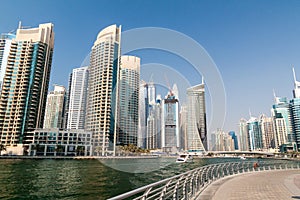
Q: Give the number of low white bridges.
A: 1